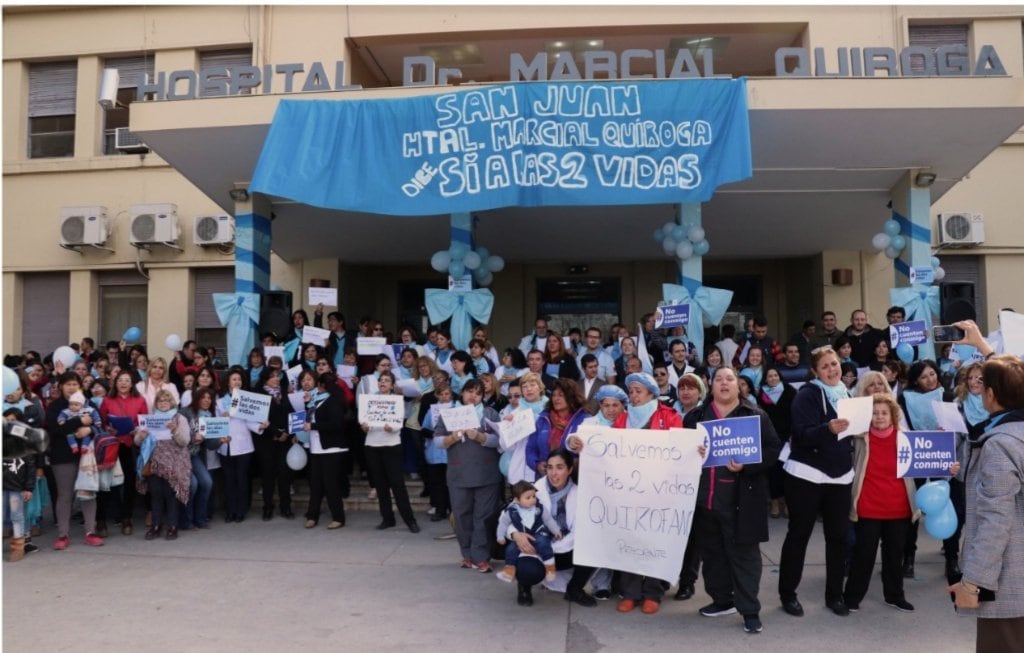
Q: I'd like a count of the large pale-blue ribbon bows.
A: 4